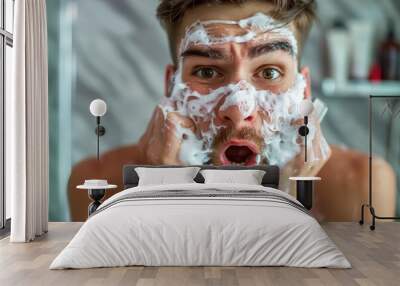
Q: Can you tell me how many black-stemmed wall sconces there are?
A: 2